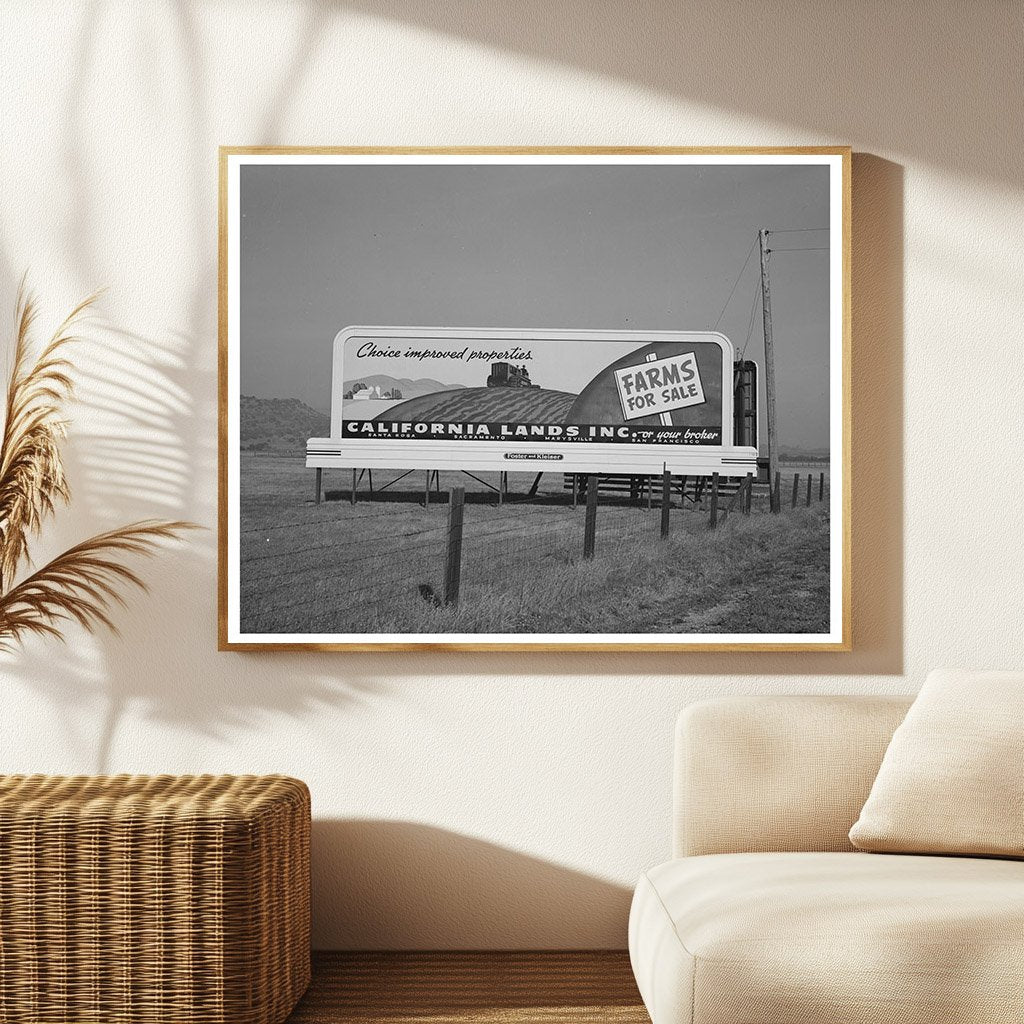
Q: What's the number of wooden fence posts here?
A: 9